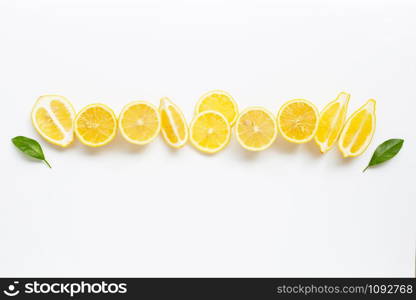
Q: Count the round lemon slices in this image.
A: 6